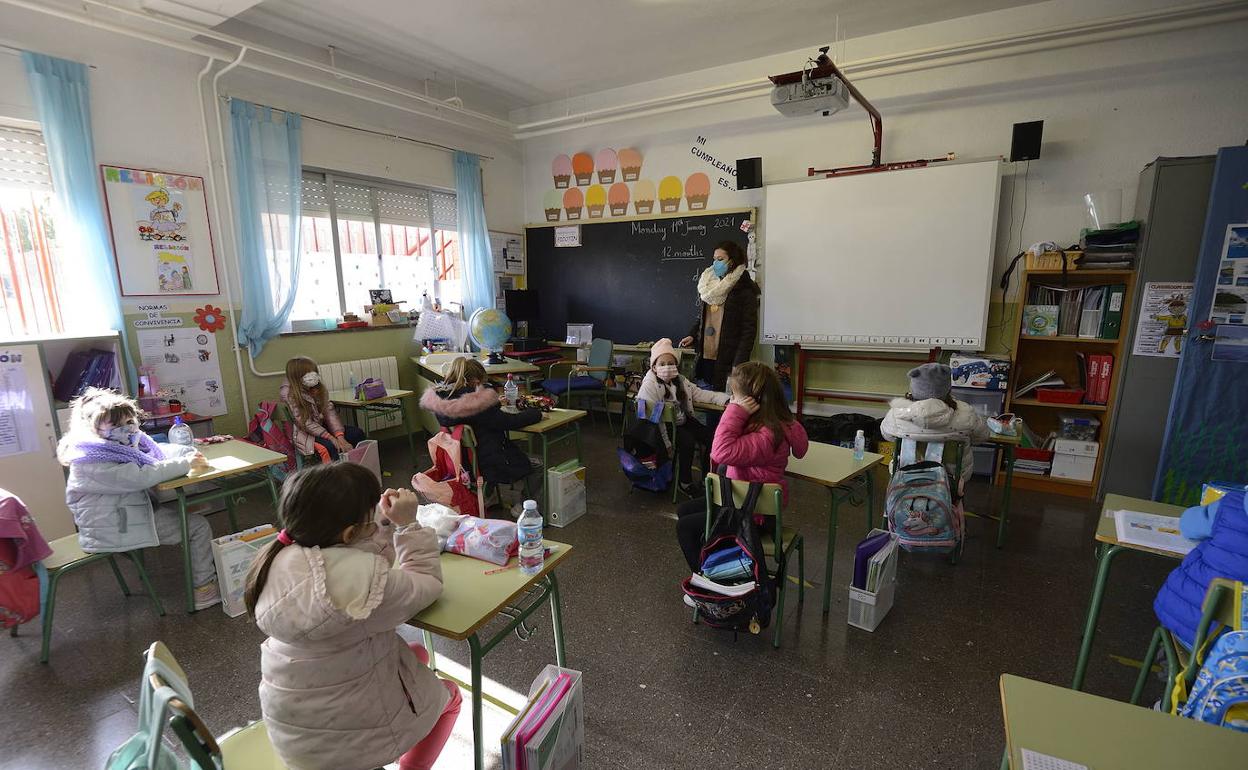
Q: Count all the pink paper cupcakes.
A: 2